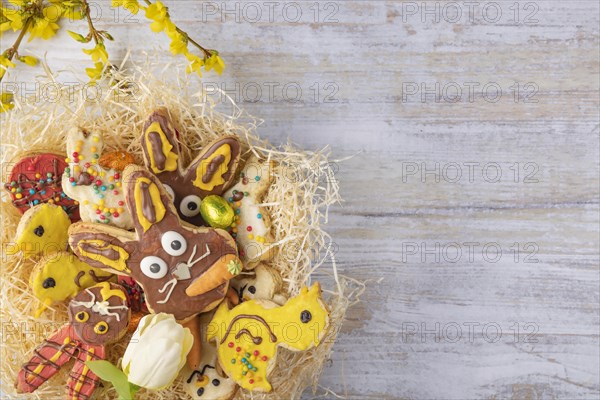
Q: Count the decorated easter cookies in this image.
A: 12